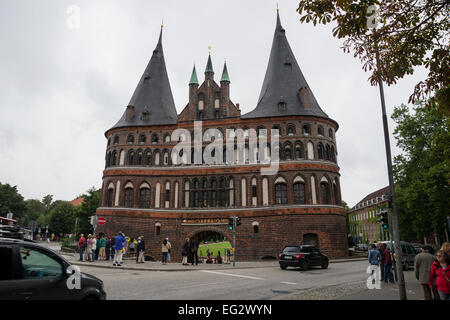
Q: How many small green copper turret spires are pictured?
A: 3